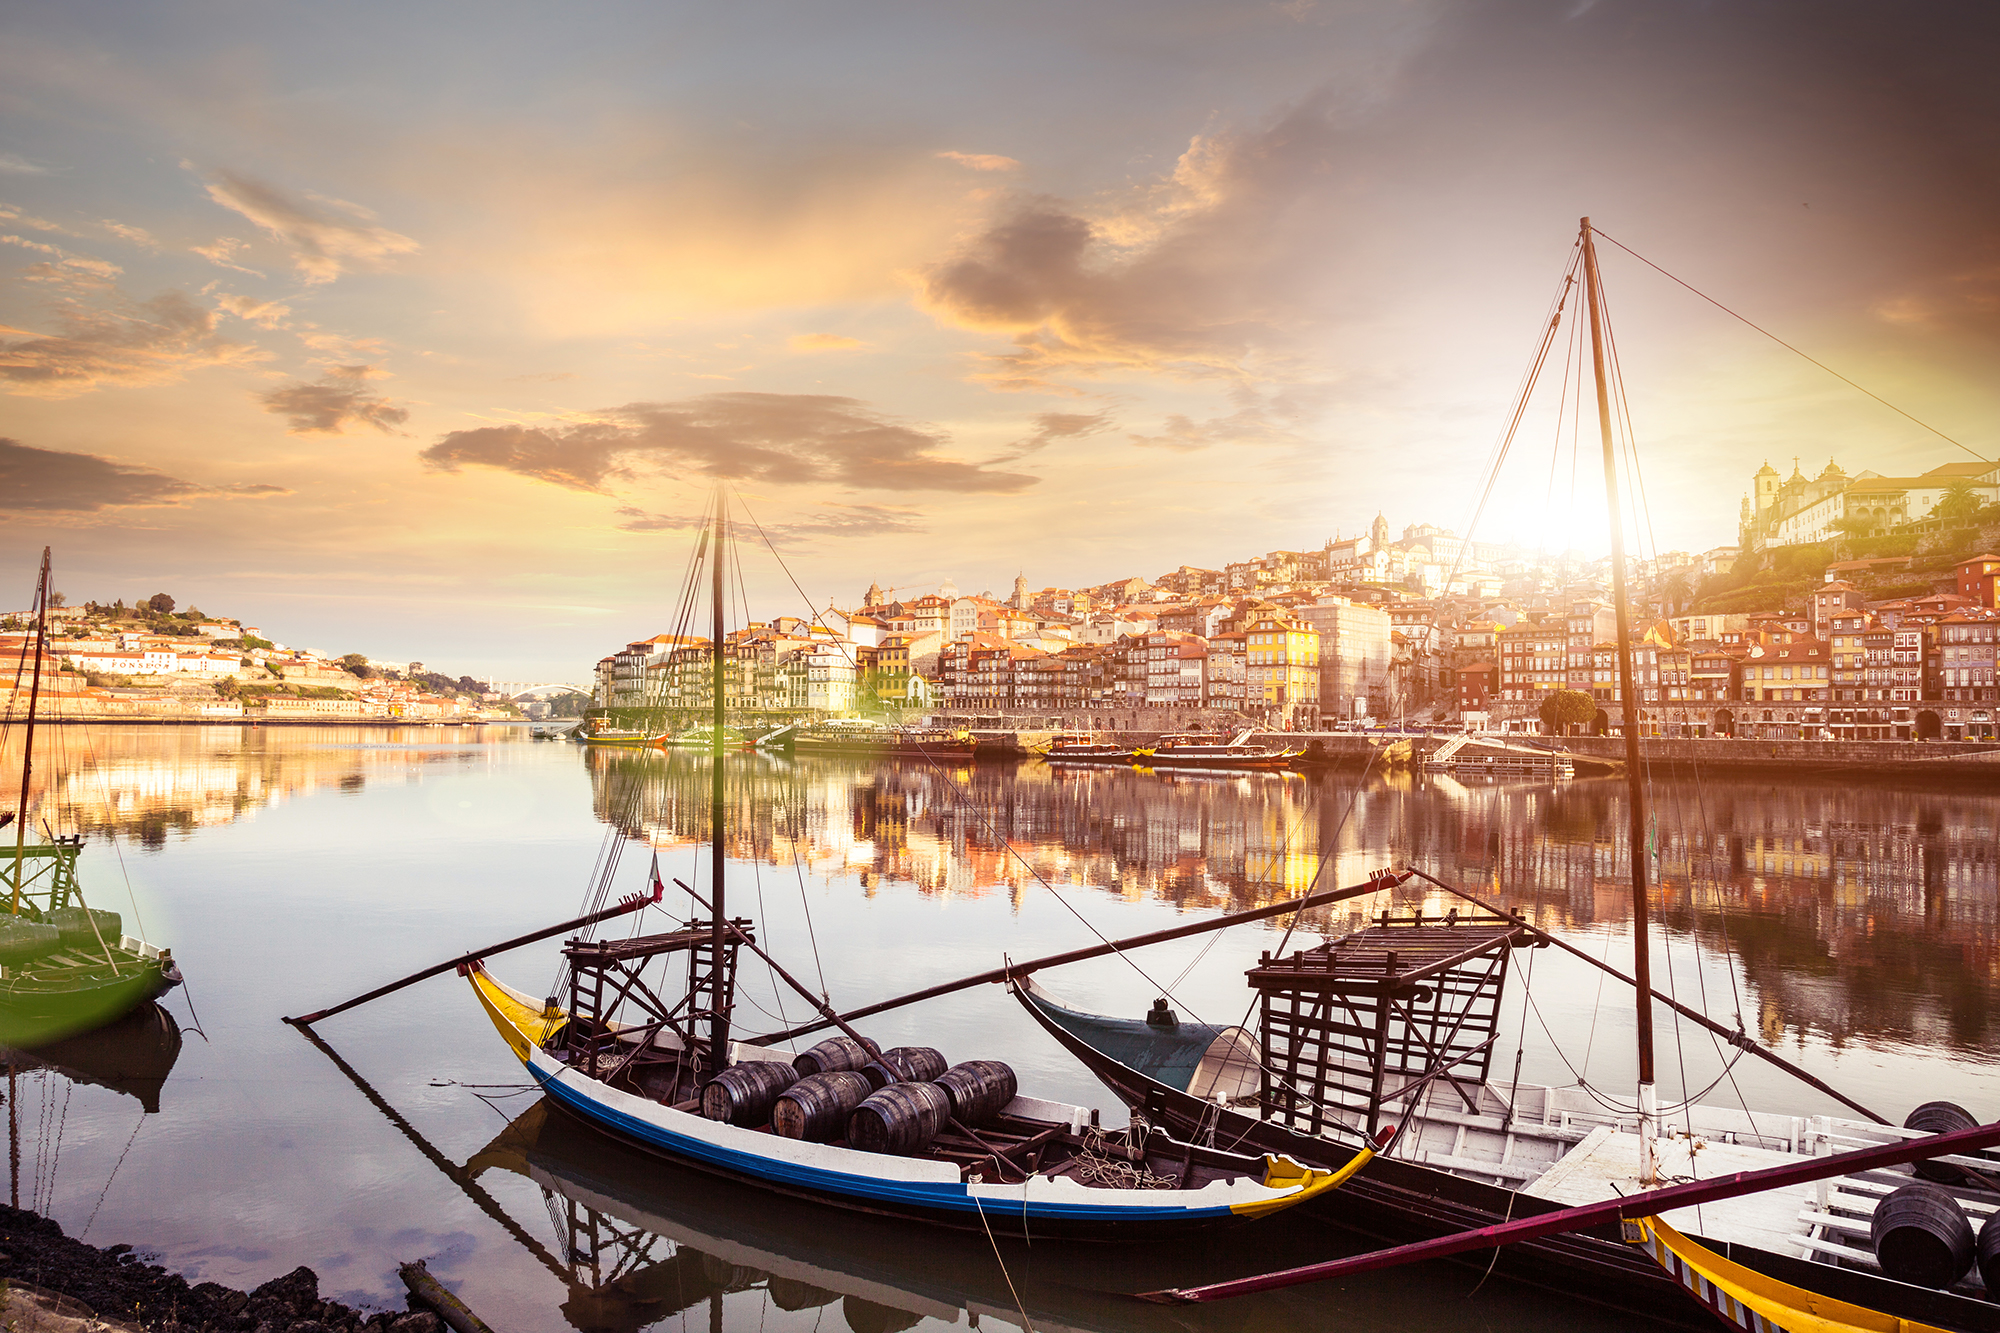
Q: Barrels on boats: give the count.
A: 11